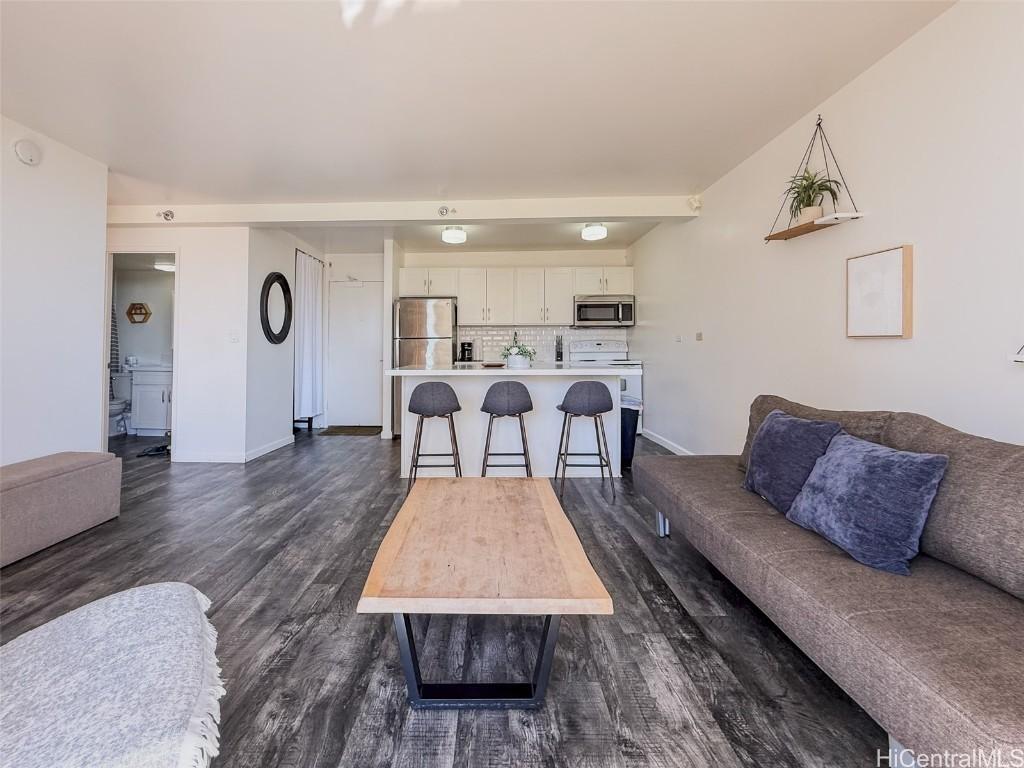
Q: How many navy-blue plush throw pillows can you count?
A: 2